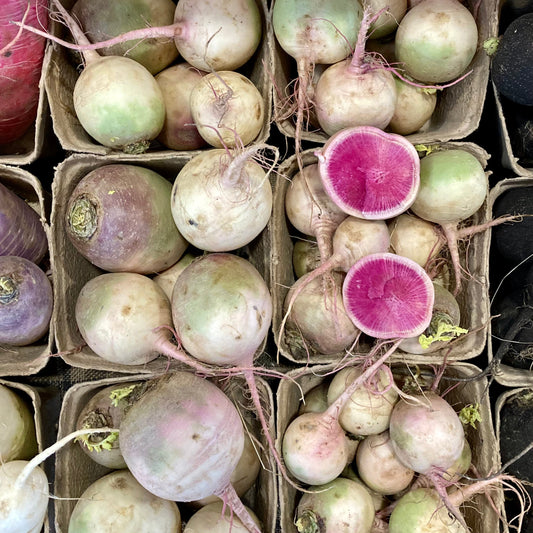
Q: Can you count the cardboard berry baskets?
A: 12